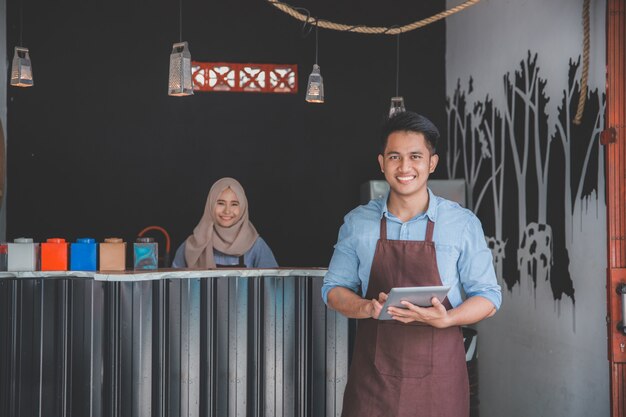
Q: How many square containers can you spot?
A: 5